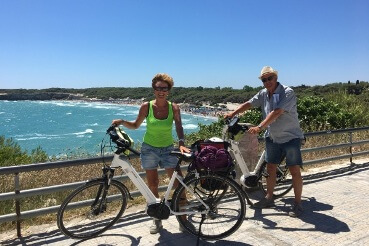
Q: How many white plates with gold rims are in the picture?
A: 0